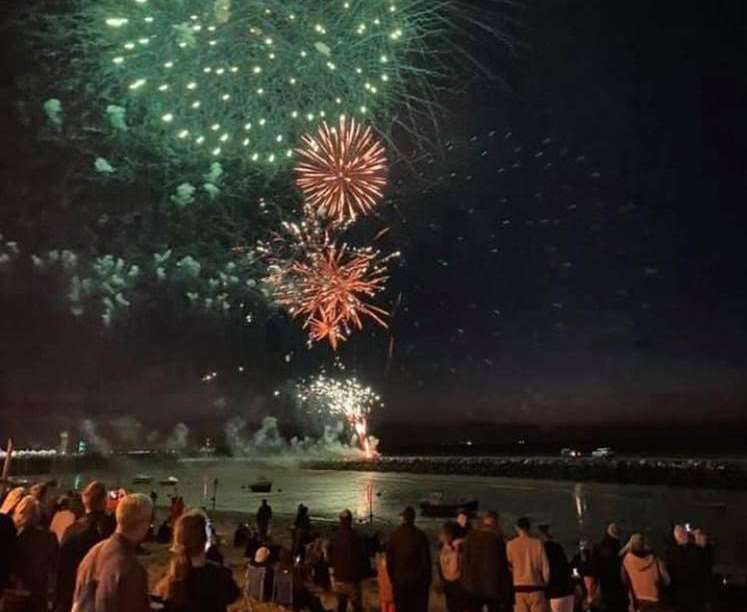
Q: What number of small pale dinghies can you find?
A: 2